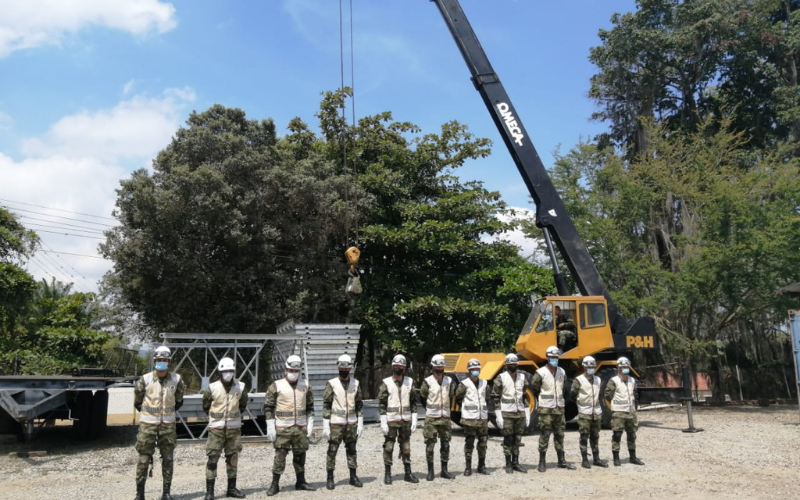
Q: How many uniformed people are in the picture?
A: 12